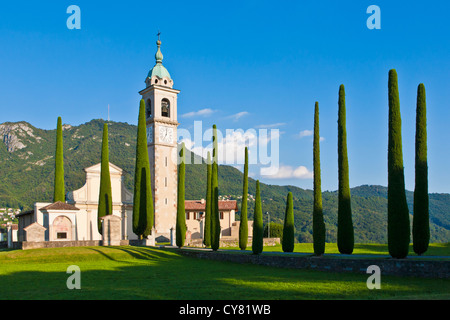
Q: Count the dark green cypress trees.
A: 13